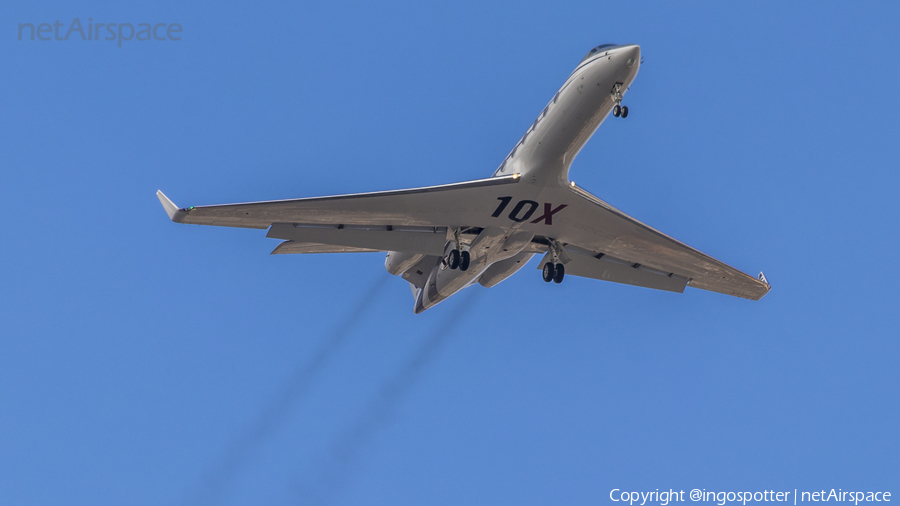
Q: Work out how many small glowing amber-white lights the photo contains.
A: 2